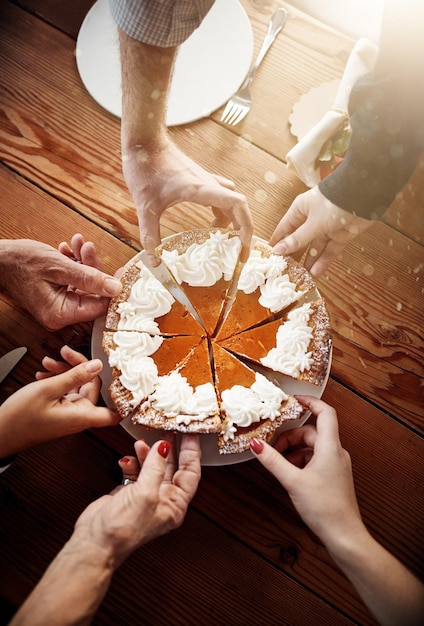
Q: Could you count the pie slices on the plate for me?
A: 7